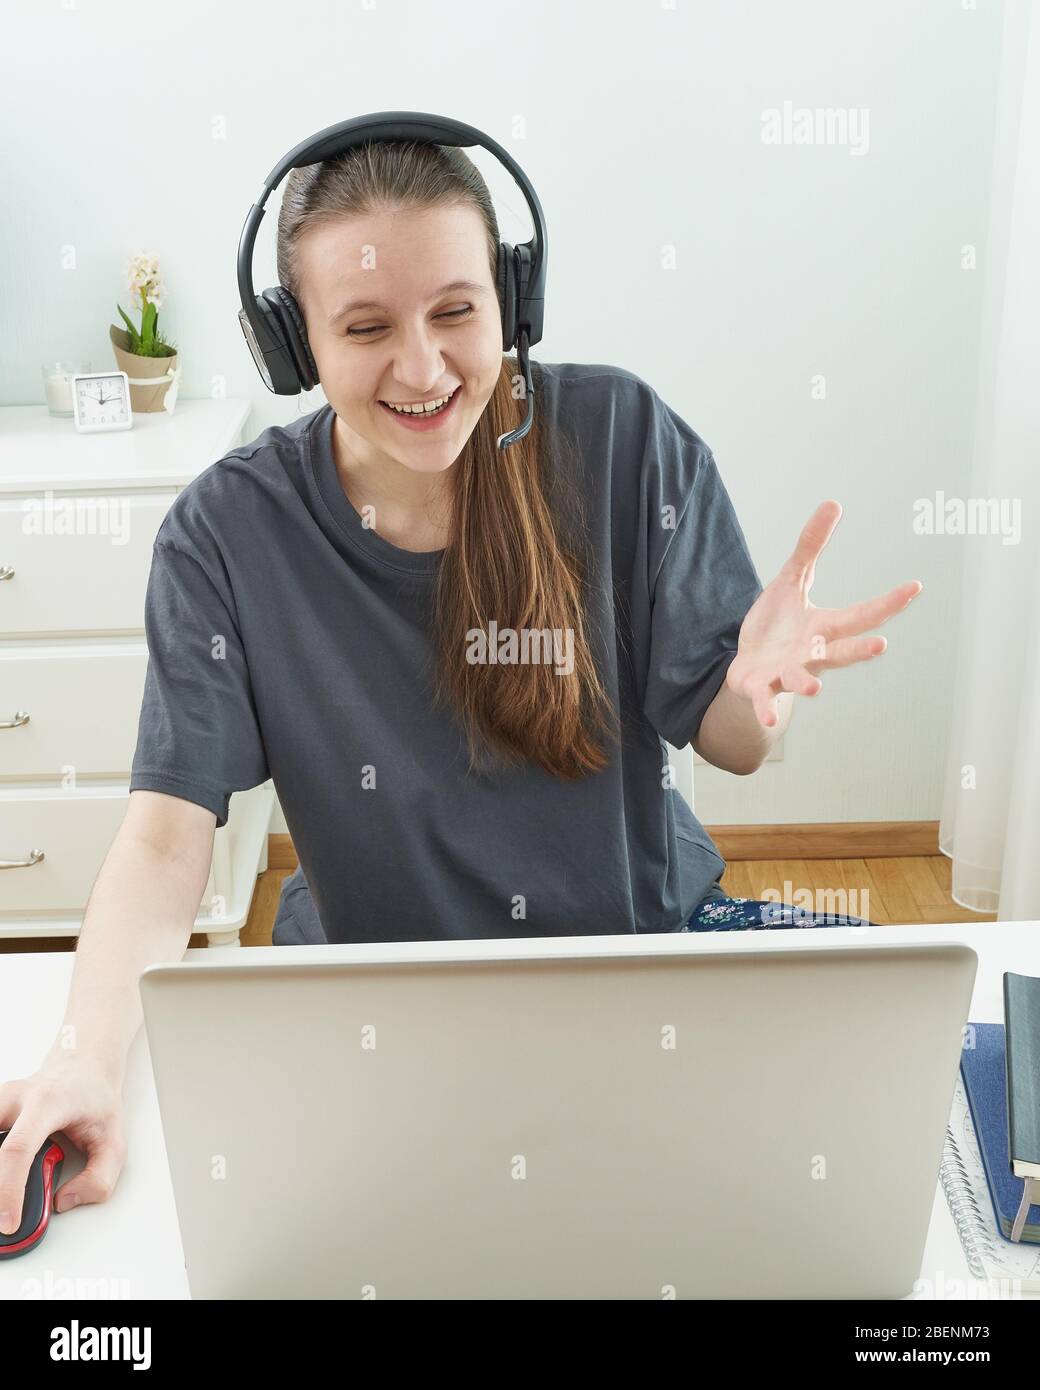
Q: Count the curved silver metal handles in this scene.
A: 3